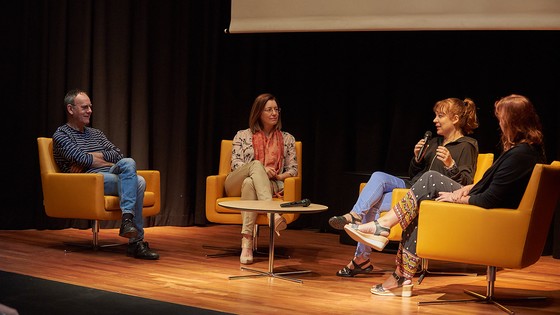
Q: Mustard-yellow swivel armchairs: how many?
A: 4